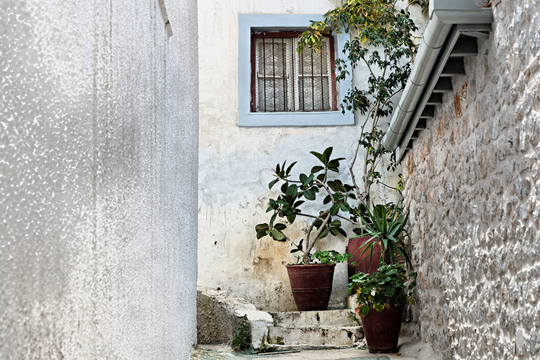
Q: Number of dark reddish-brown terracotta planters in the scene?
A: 3